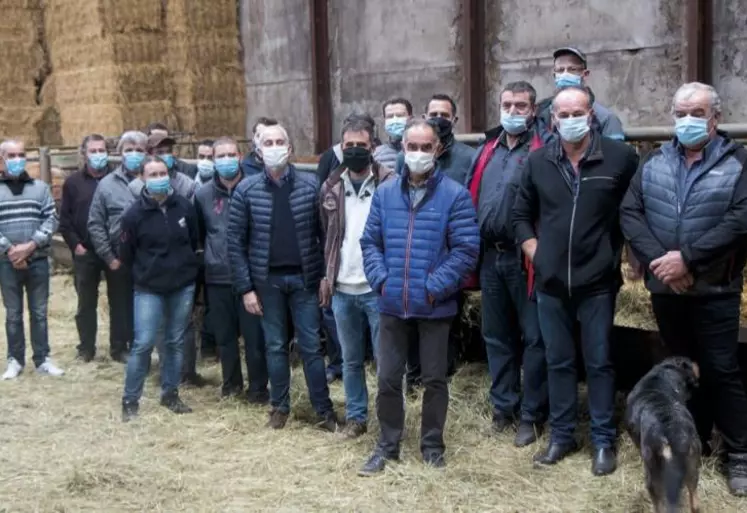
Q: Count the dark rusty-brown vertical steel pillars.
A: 3